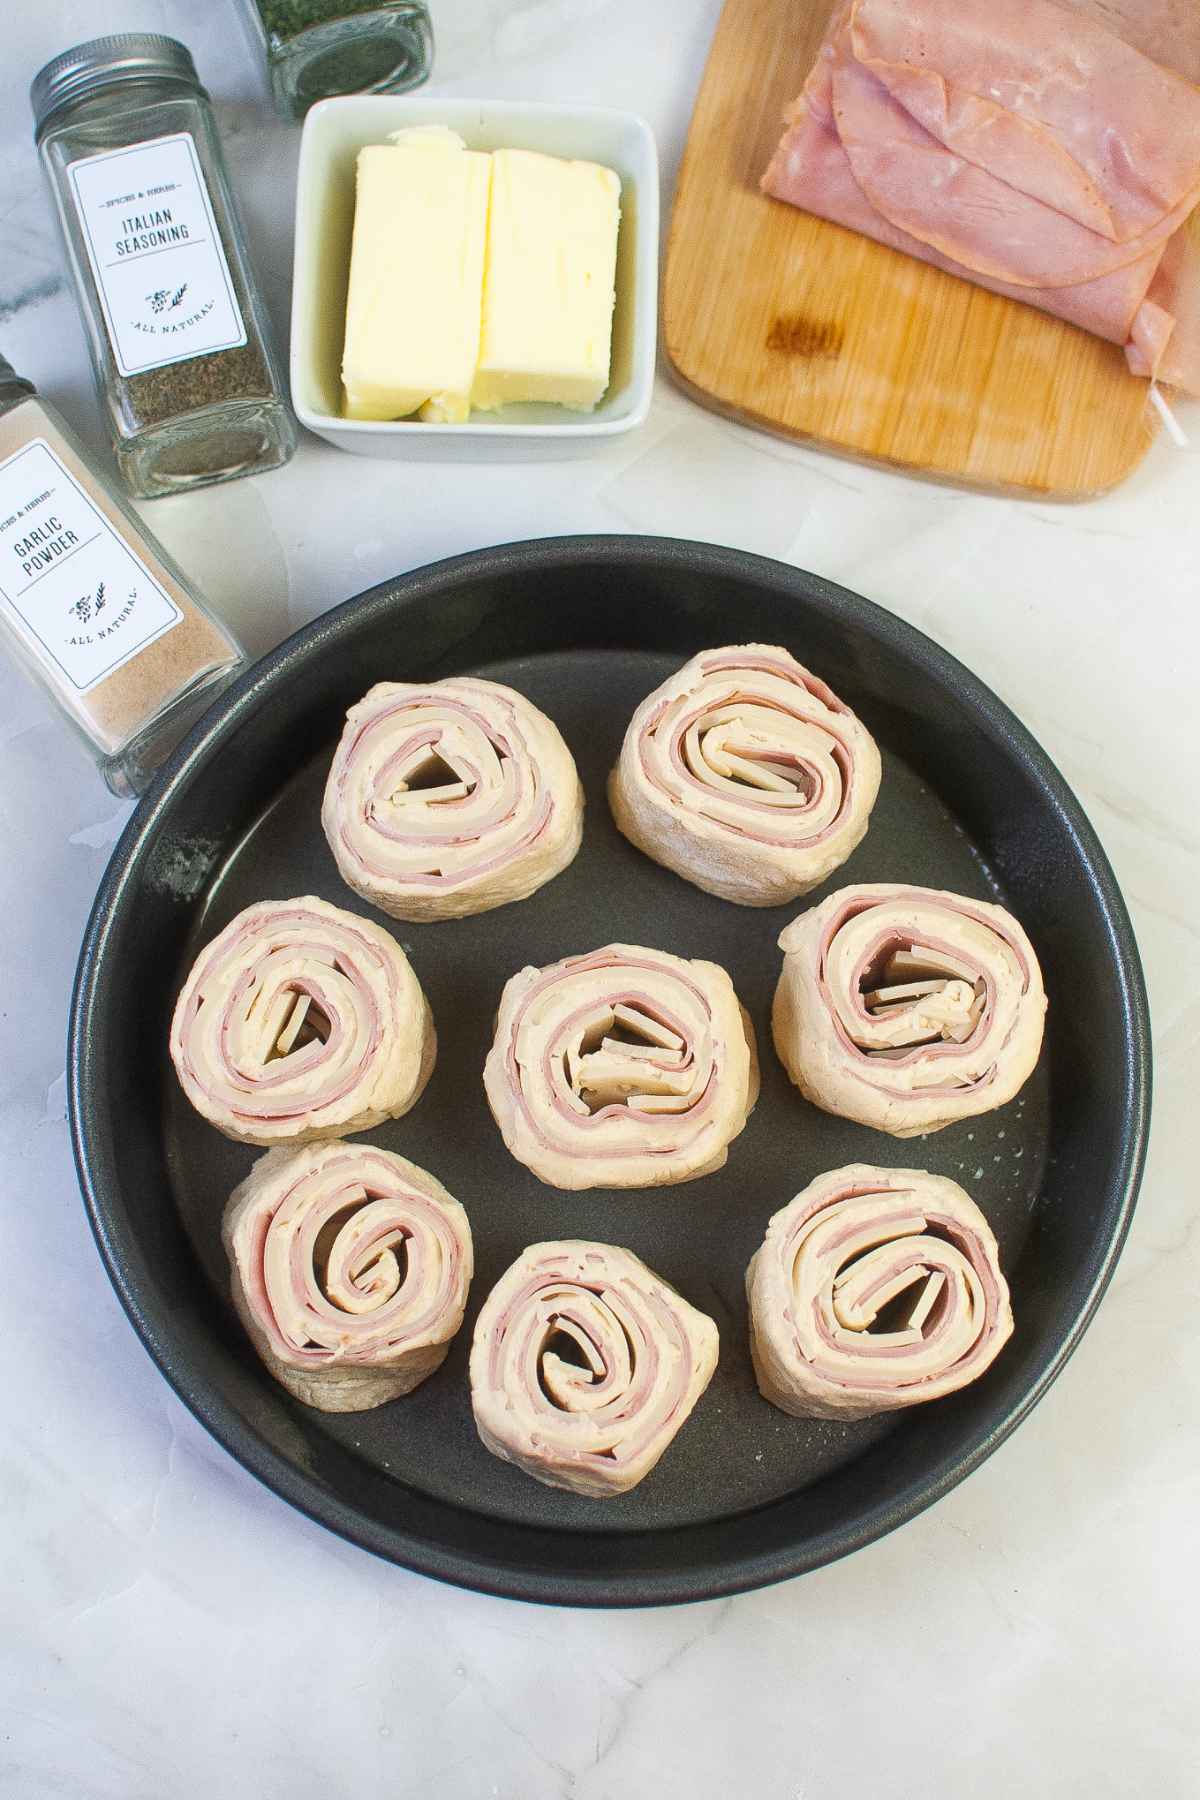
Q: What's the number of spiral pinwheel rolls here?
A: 8